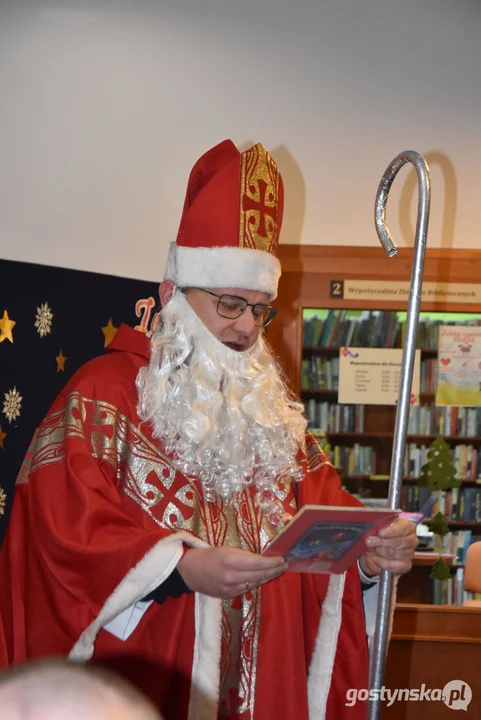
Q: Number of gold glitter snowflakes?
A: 3